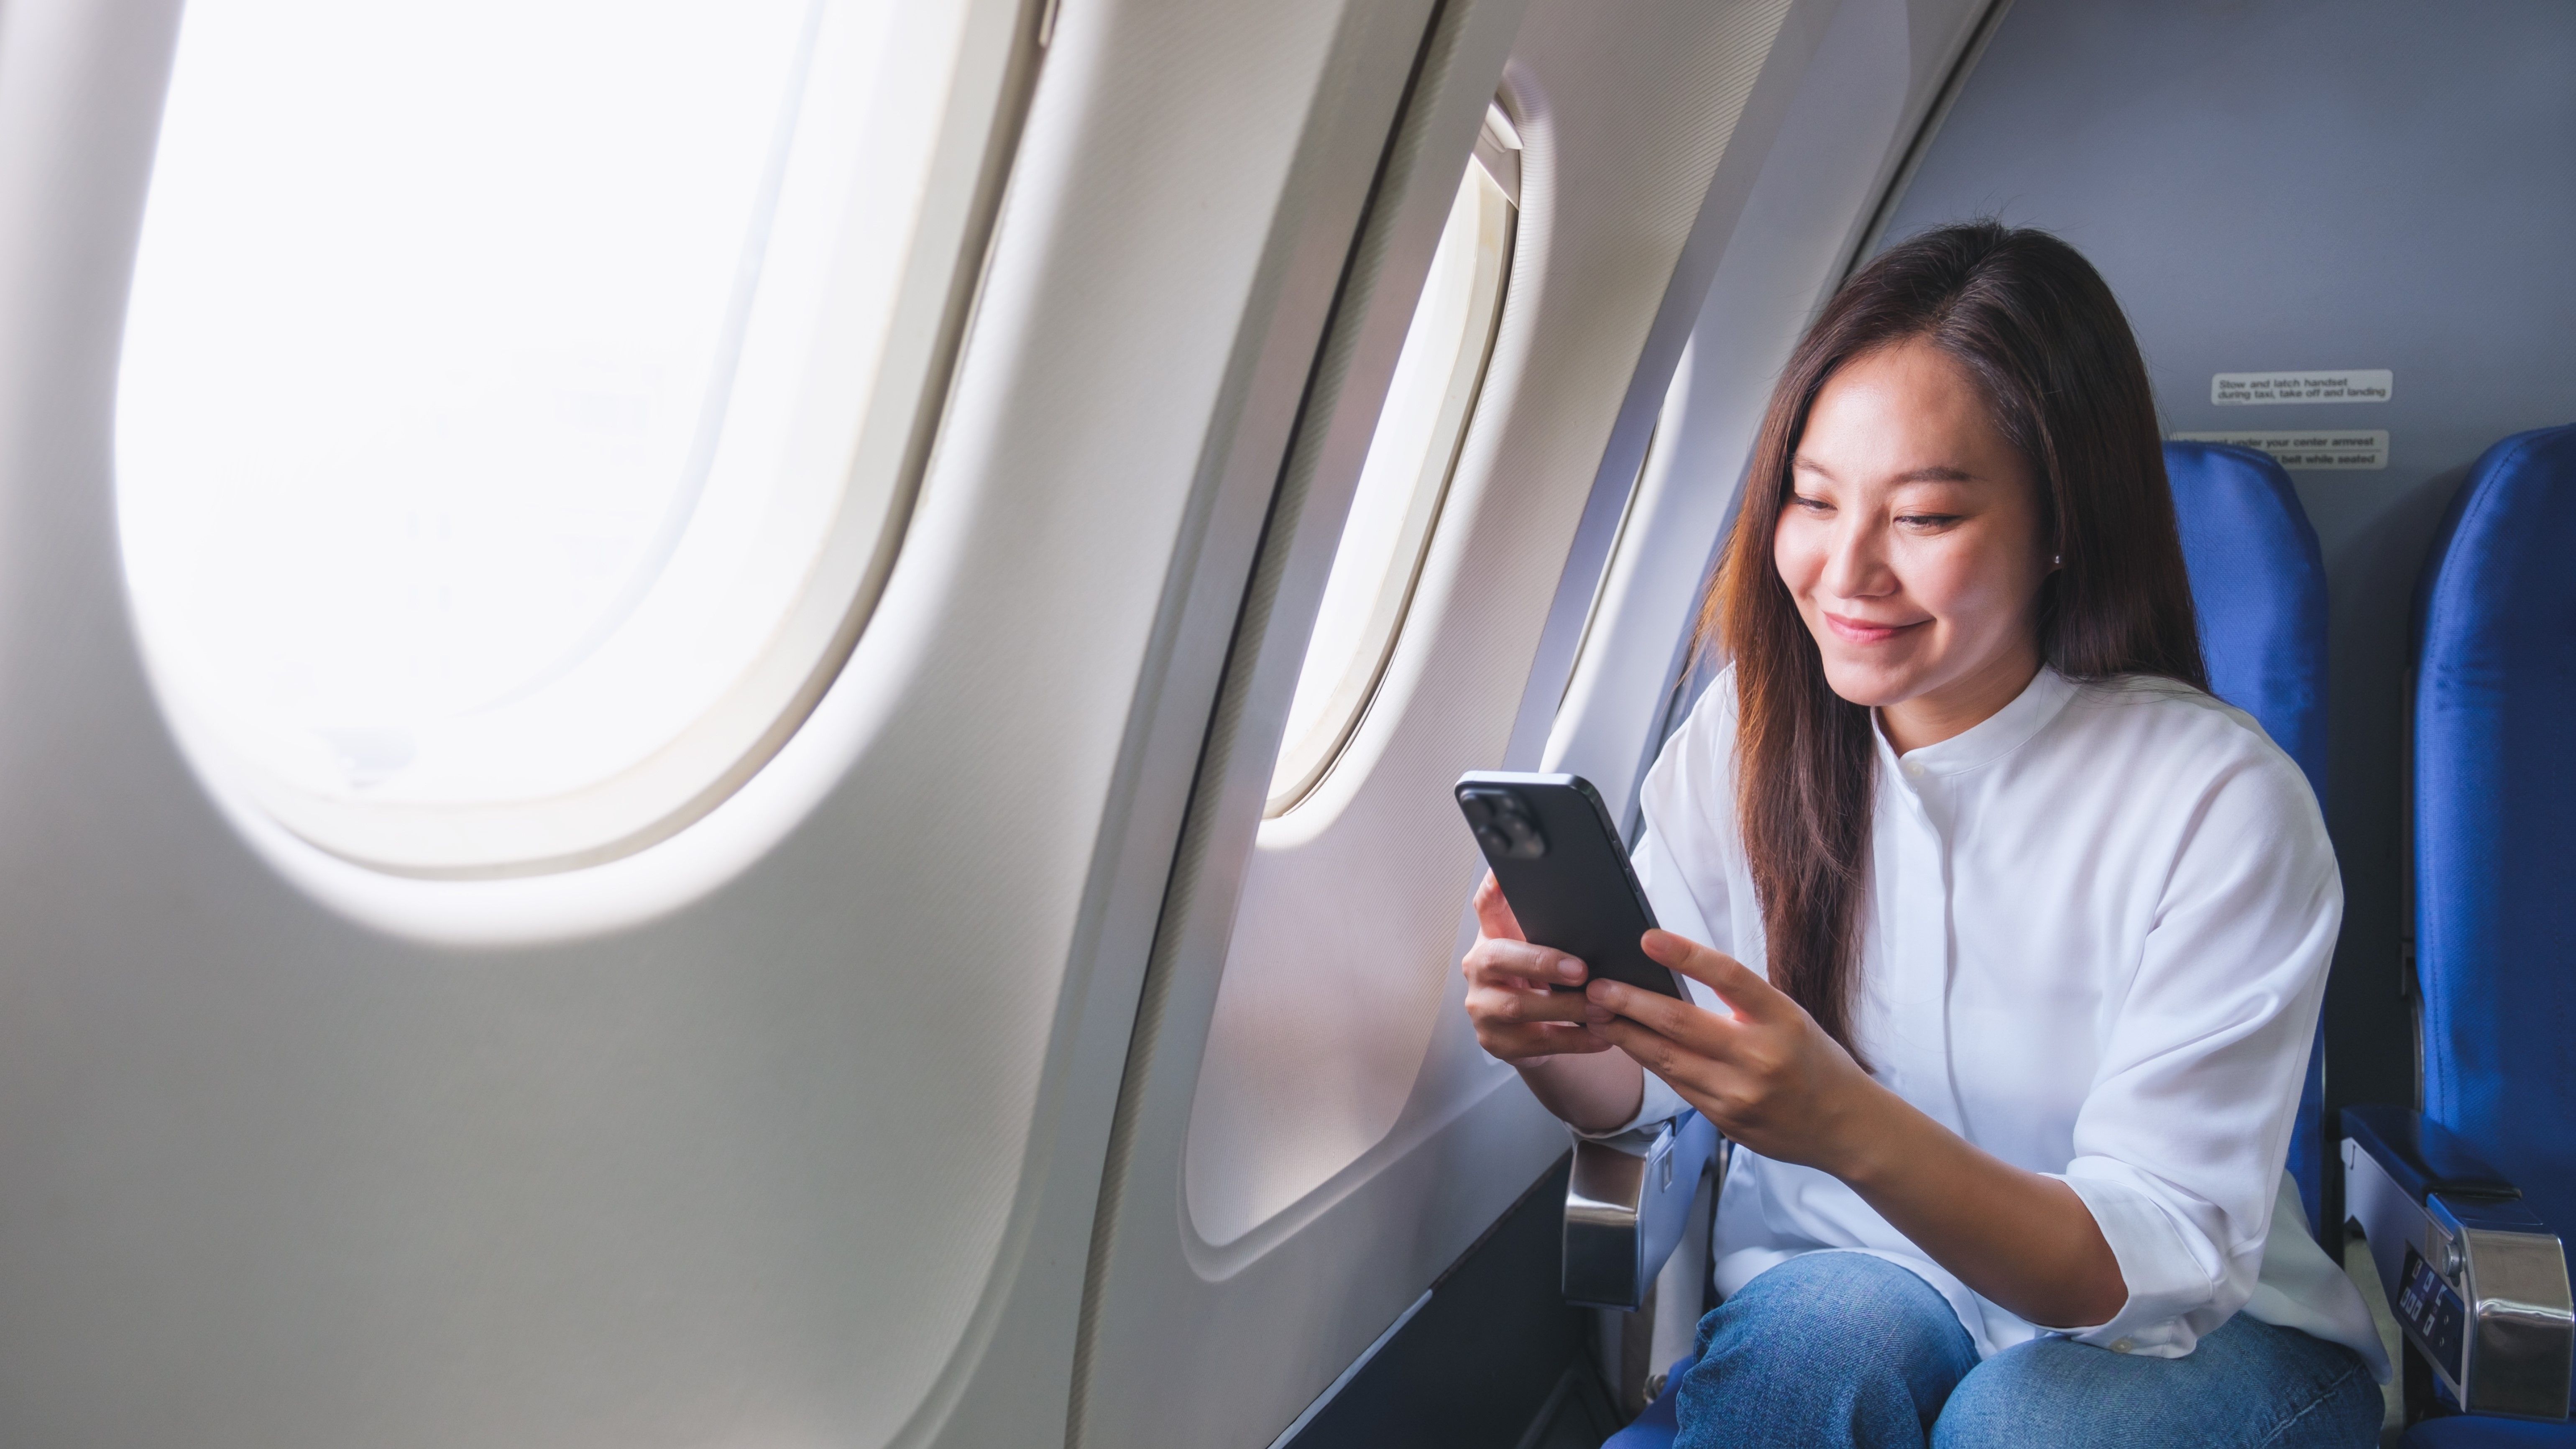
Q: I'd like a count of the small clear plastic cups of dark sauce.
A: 0